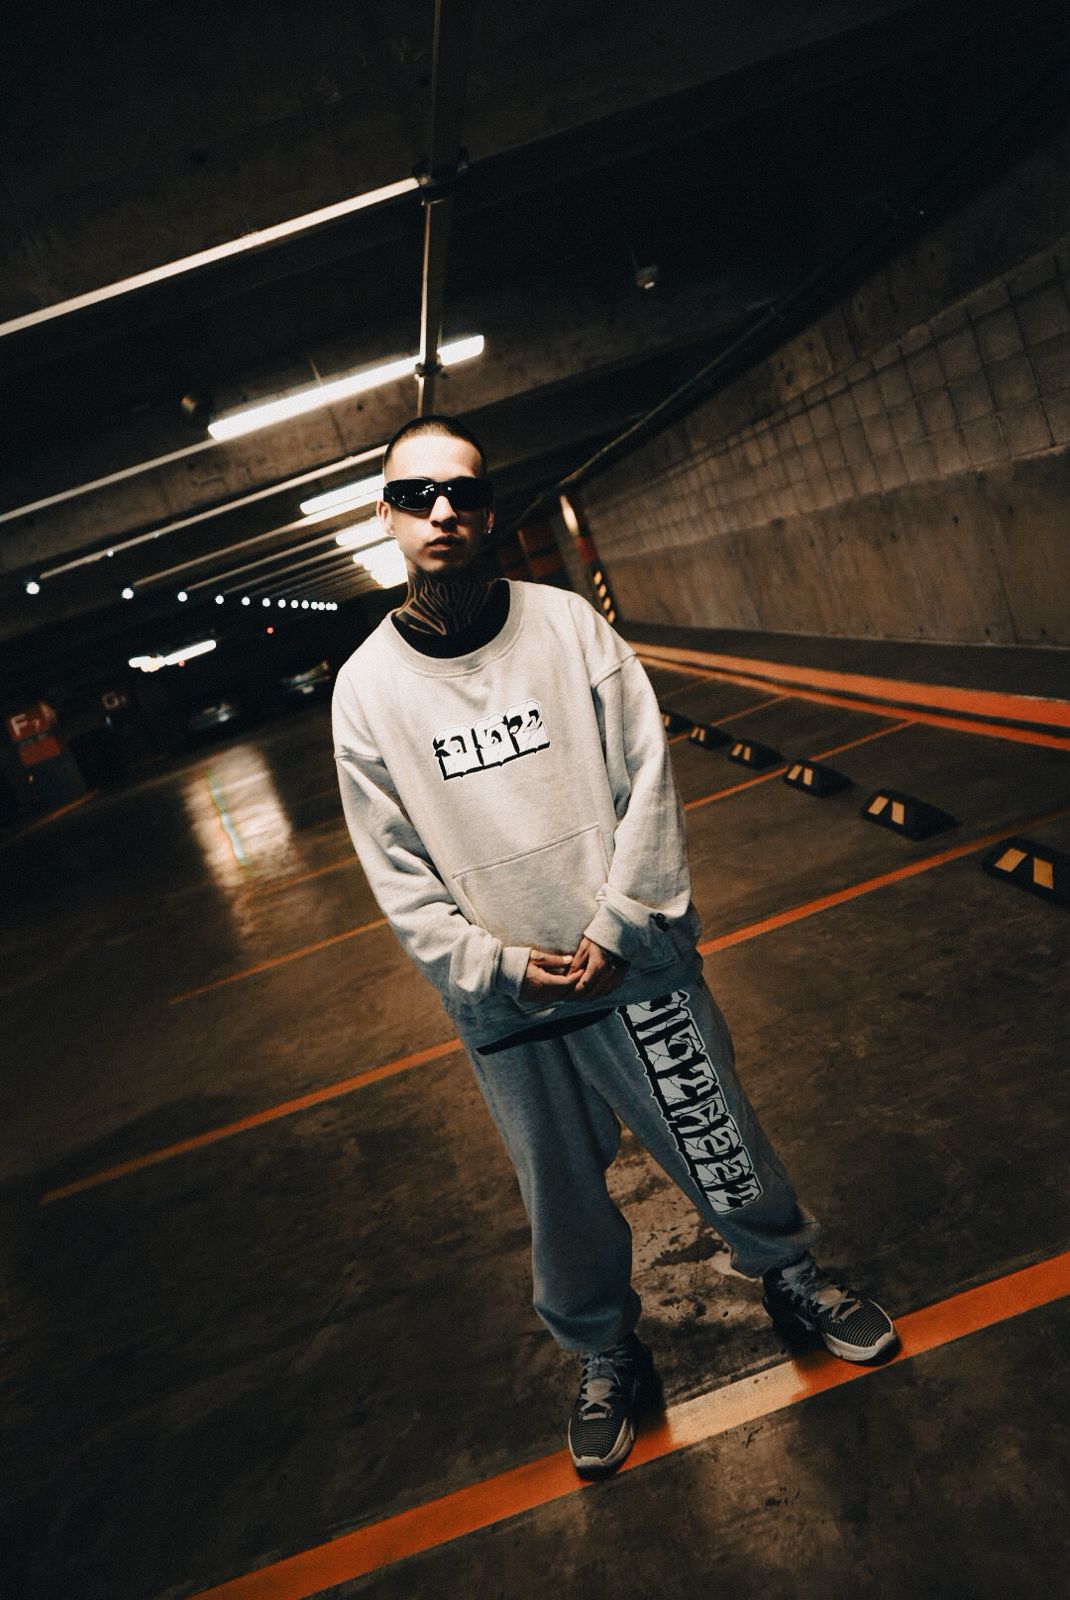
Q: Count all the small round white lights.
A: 13